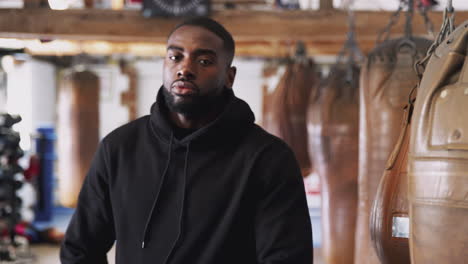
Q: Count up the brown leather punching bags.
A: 6